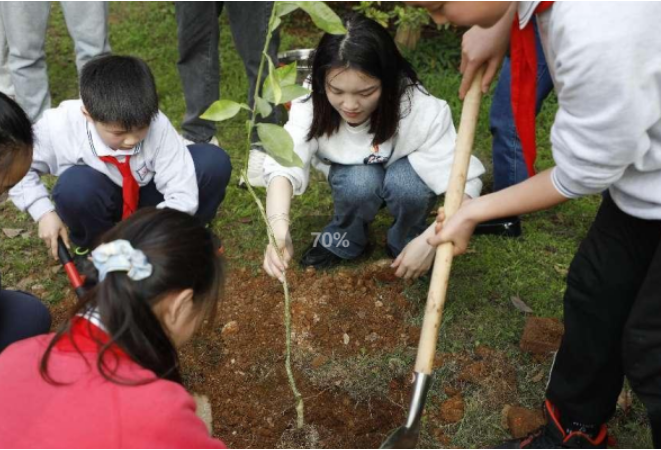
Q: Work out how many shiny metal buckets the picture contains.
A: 1